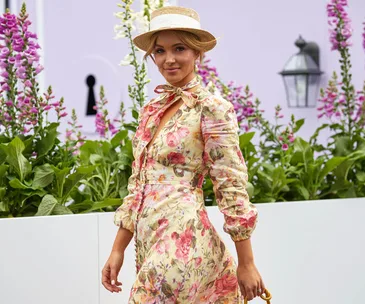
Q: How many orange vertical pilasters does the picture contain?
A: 0